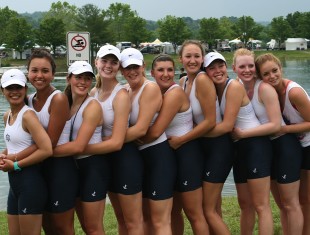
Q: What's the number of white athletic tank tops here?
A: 10